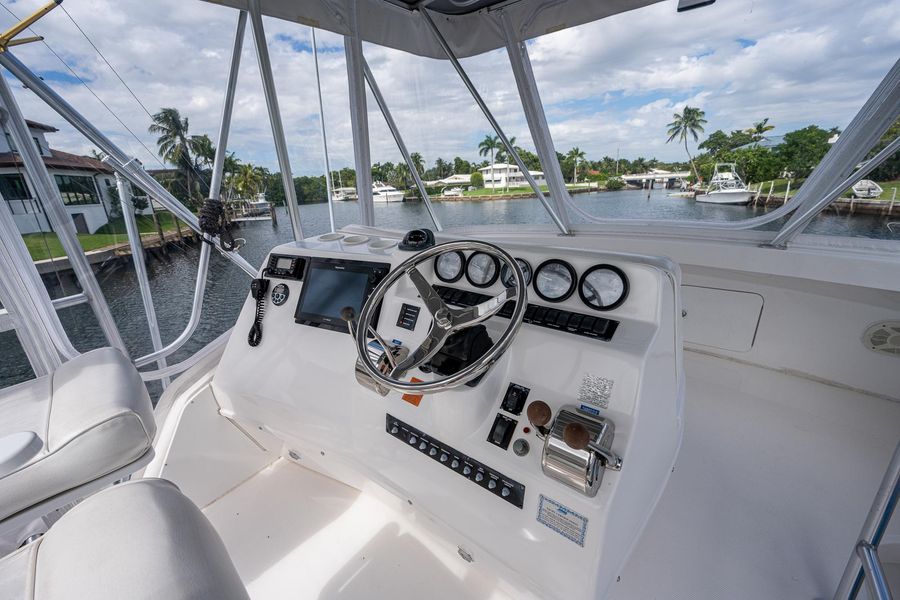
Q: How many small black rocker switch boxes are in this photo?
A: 2